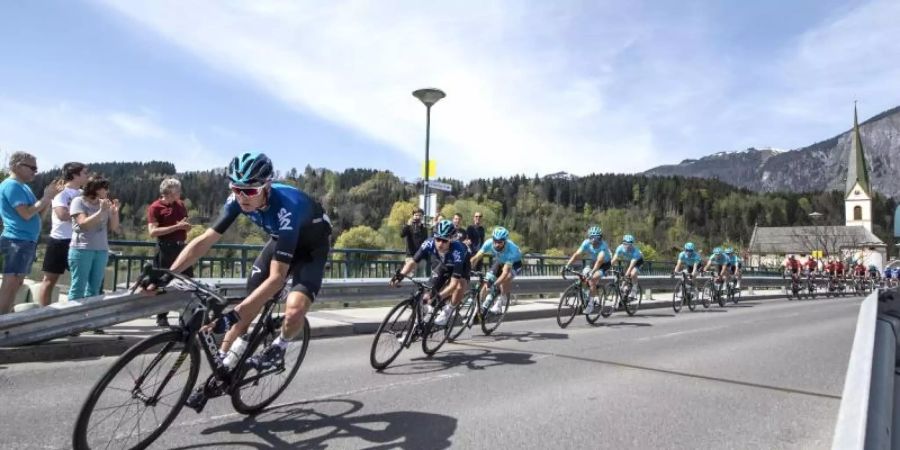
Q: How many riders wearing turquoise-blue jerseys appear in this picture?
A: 6